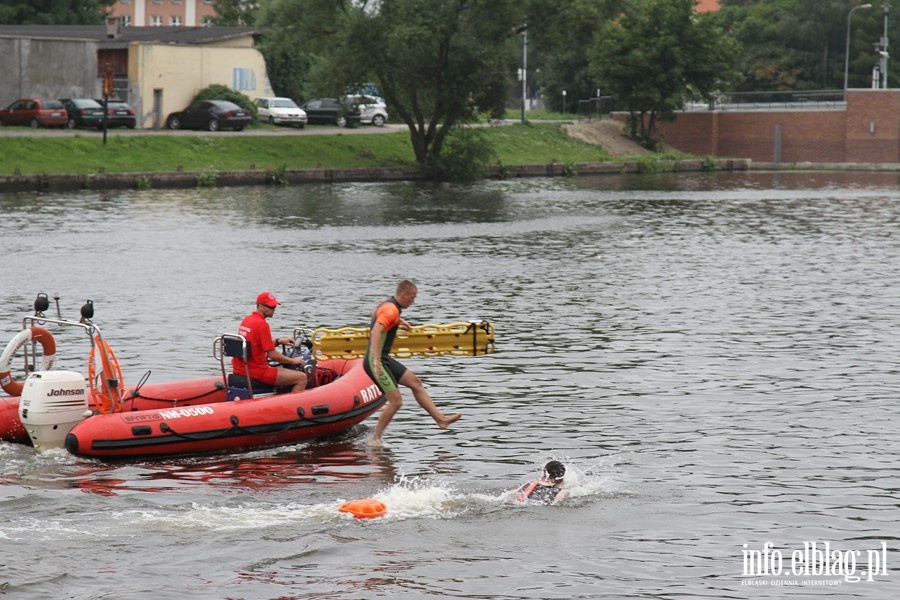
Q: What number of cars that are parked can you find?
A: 7